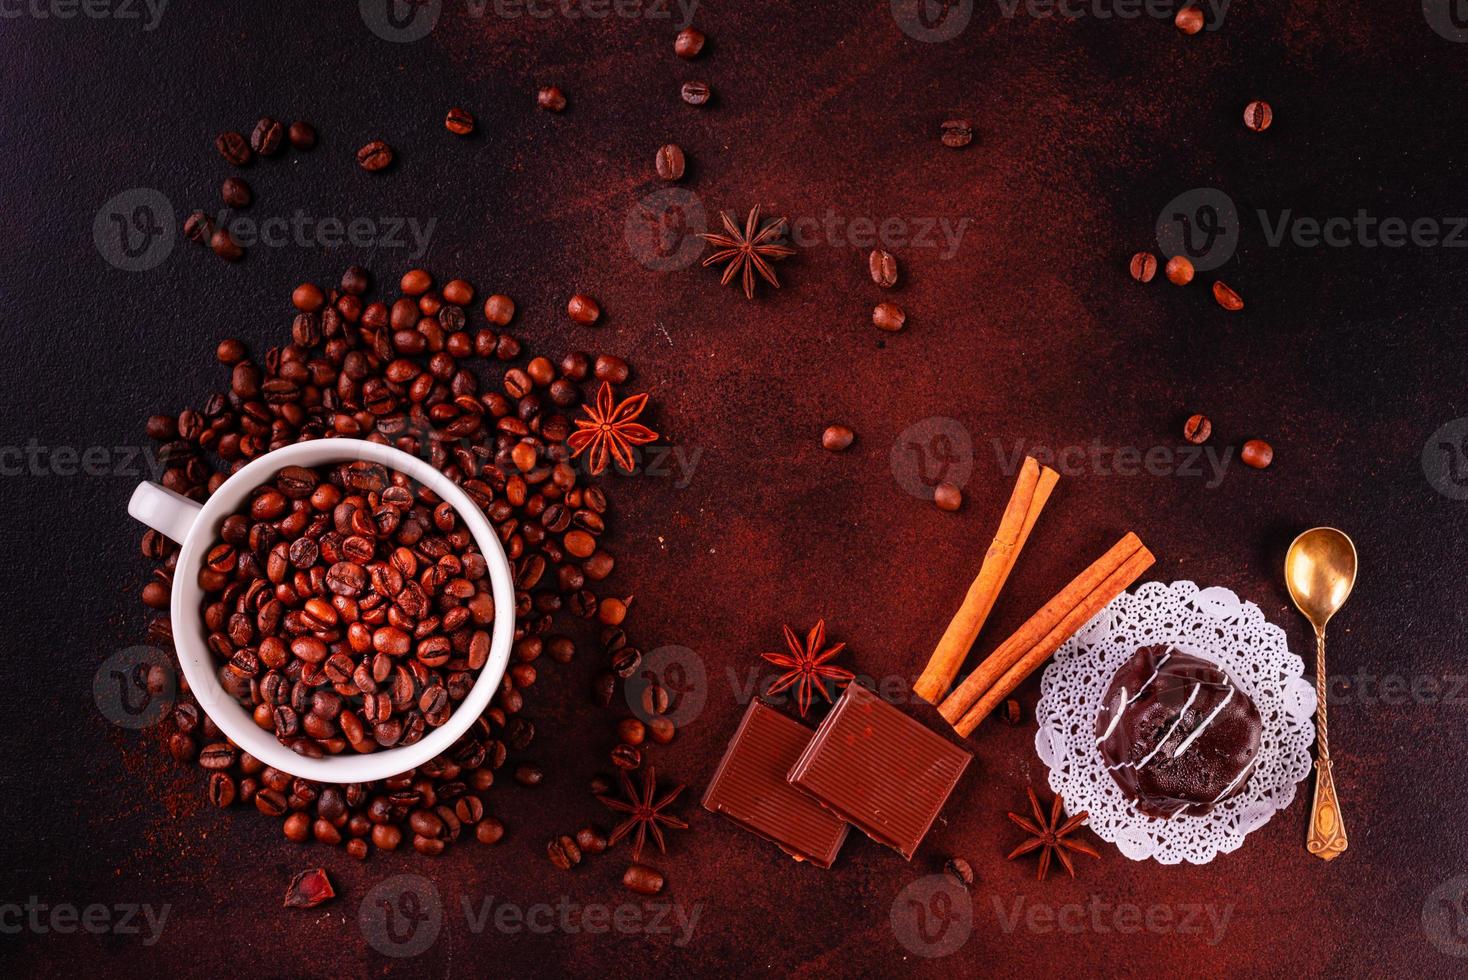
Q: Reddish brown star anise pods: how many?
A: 5